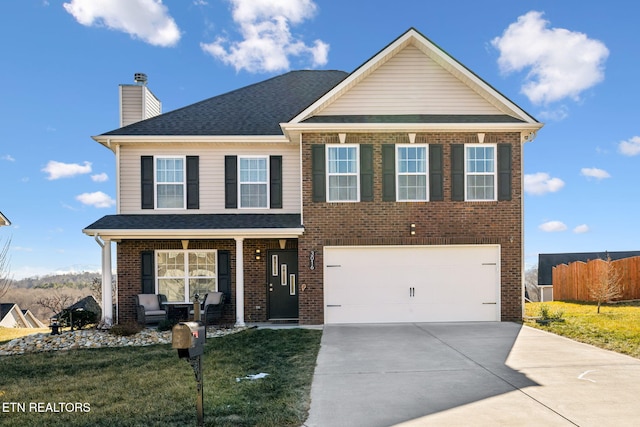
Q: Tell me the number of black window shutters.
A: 12